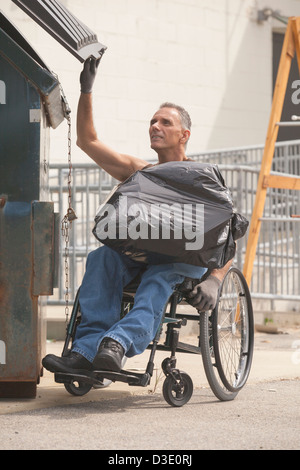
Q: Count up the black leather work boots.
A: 2